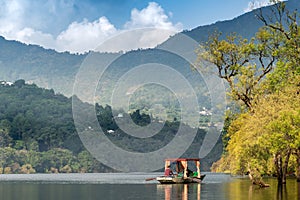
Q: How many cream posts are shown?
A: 3